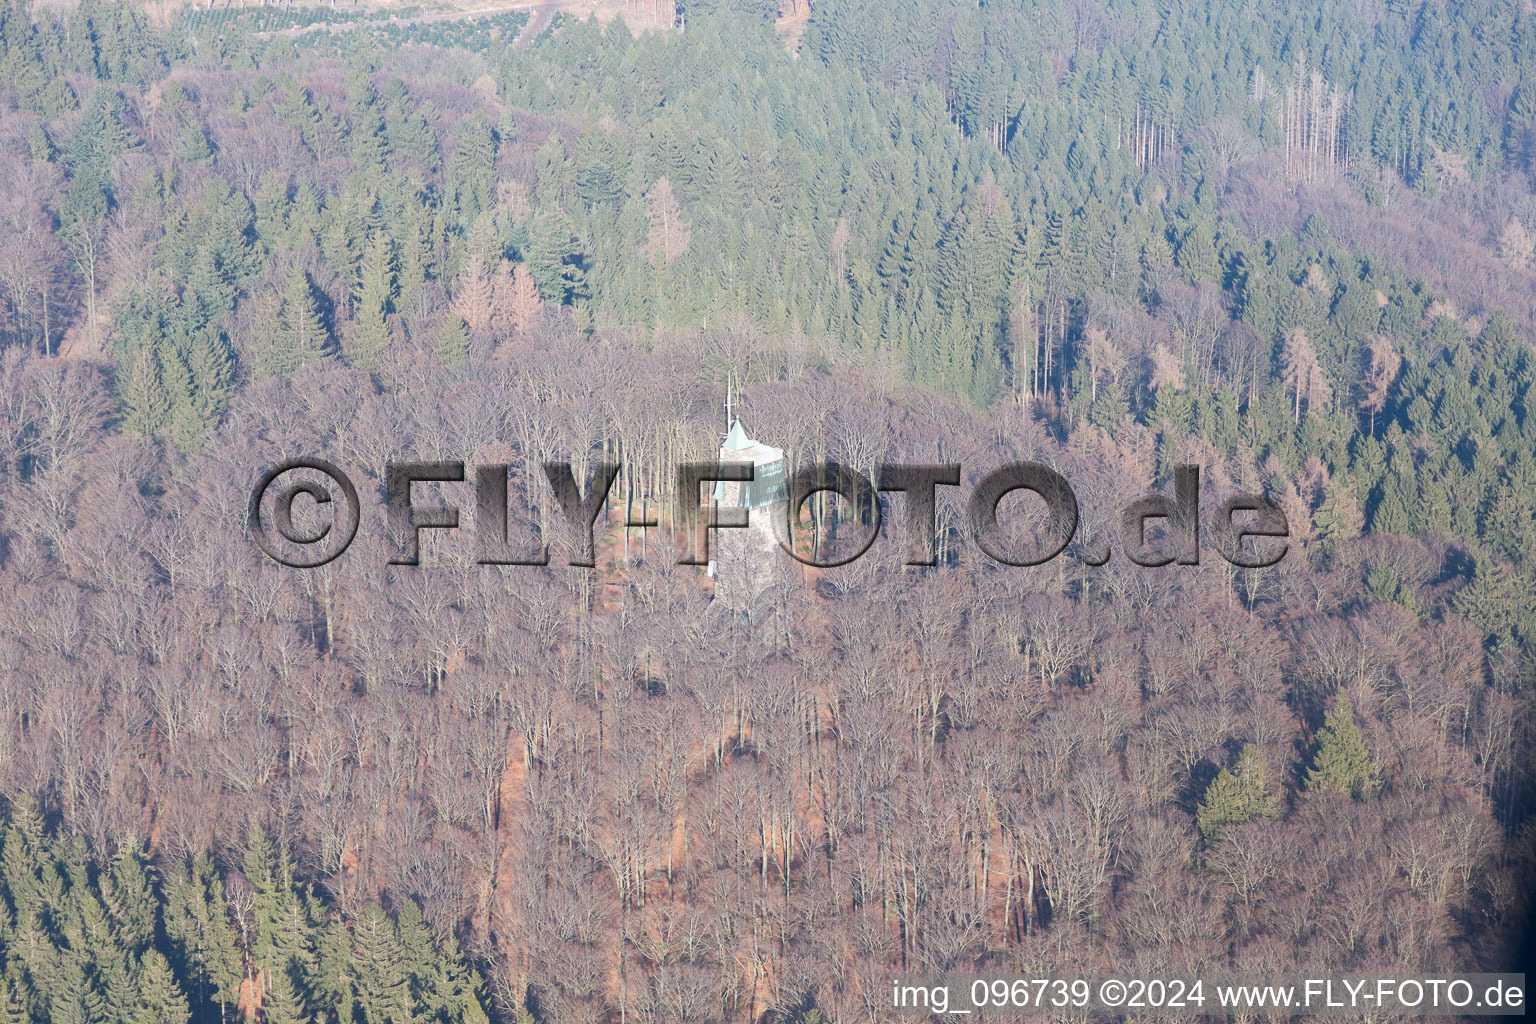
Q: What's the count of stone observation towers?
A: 1